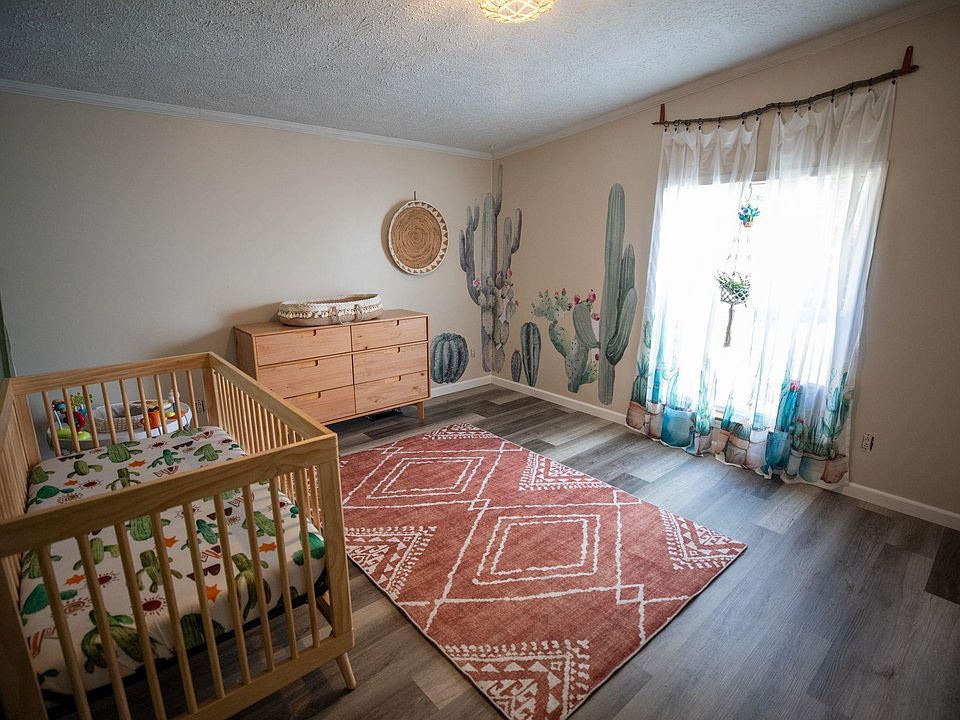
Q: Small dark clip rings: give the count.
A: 14